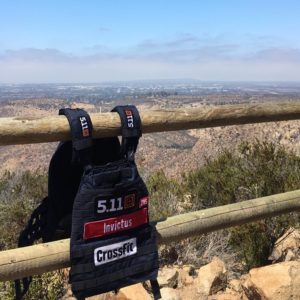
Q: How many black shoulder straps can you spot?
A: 2